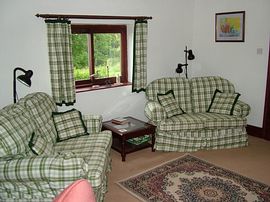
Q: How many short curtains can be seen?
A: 2